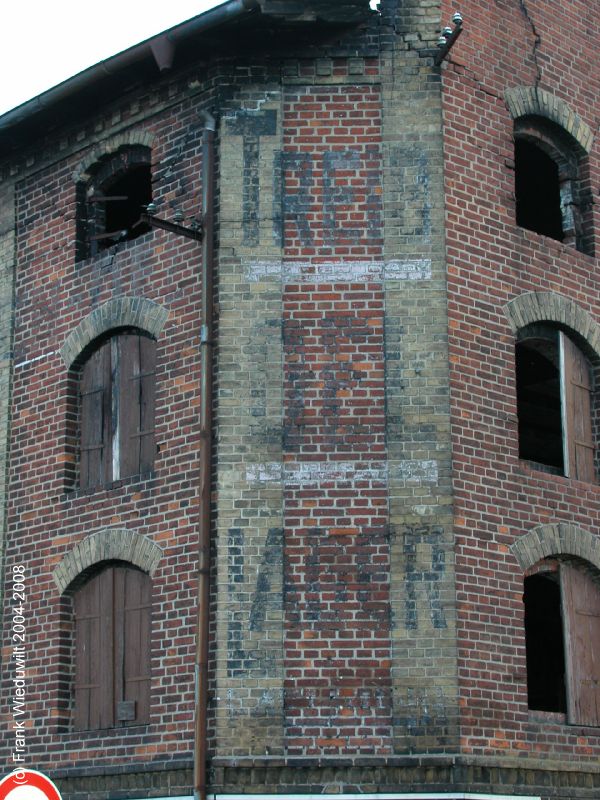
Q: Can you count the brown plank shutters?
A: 6